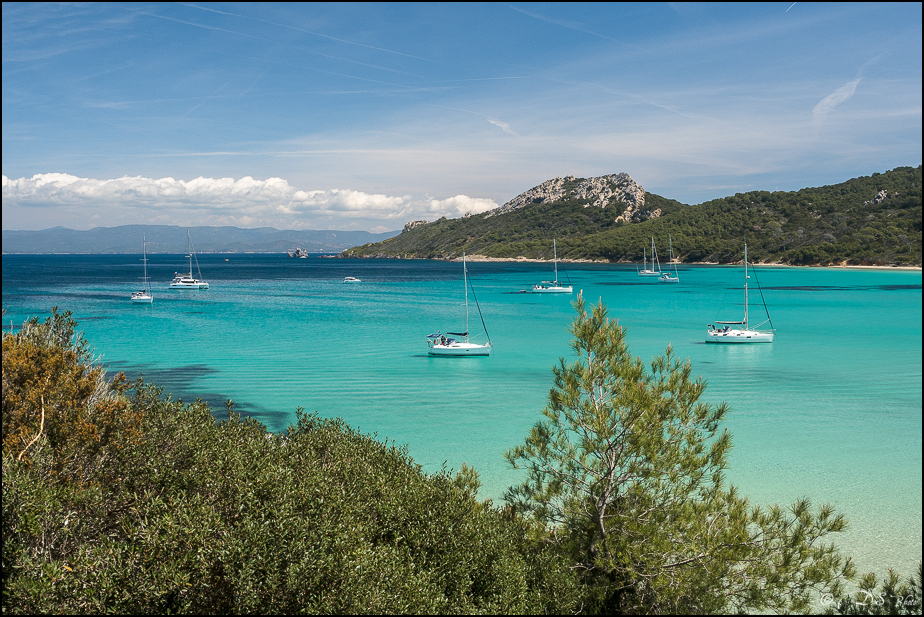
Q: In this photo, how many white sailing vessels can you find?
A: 7